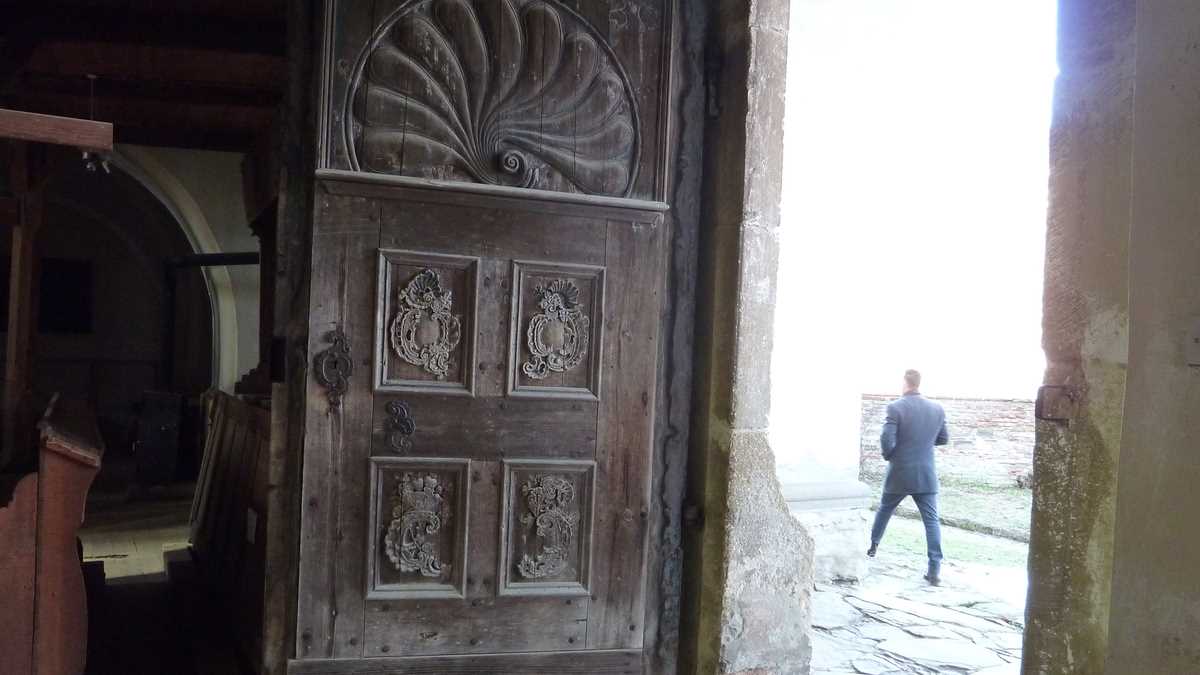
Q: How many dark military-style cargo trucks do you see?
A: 0